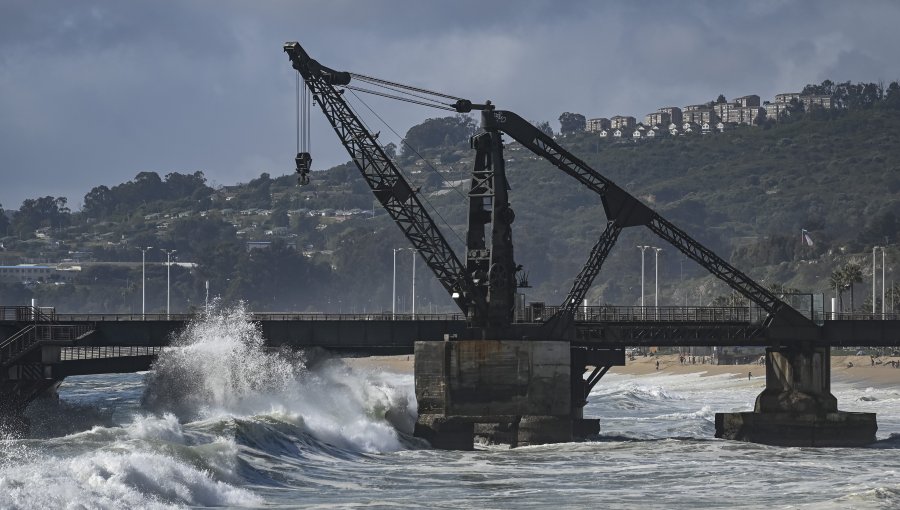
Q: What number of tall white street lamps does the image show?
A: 8